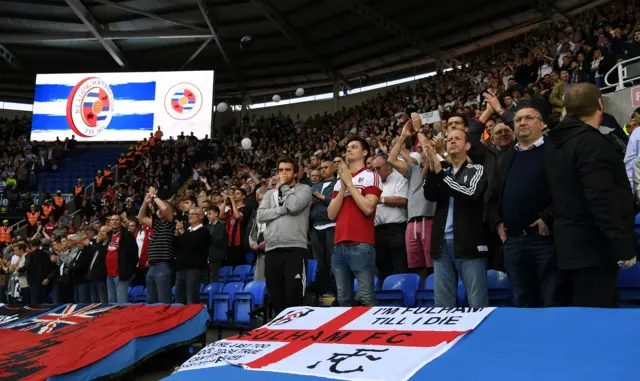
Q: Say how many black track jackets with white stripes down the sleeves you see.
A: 1